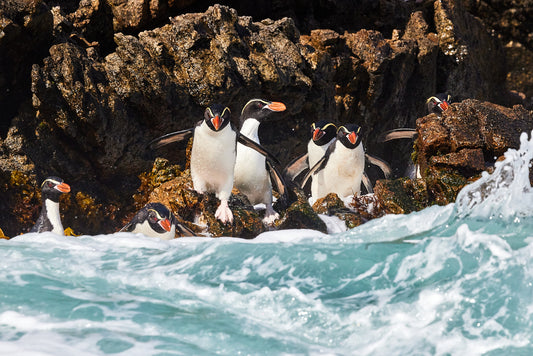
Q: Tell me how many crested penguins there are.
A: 7